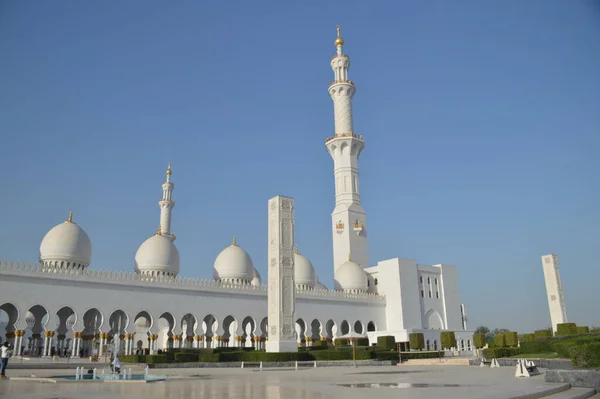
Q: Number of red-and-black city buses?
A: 0